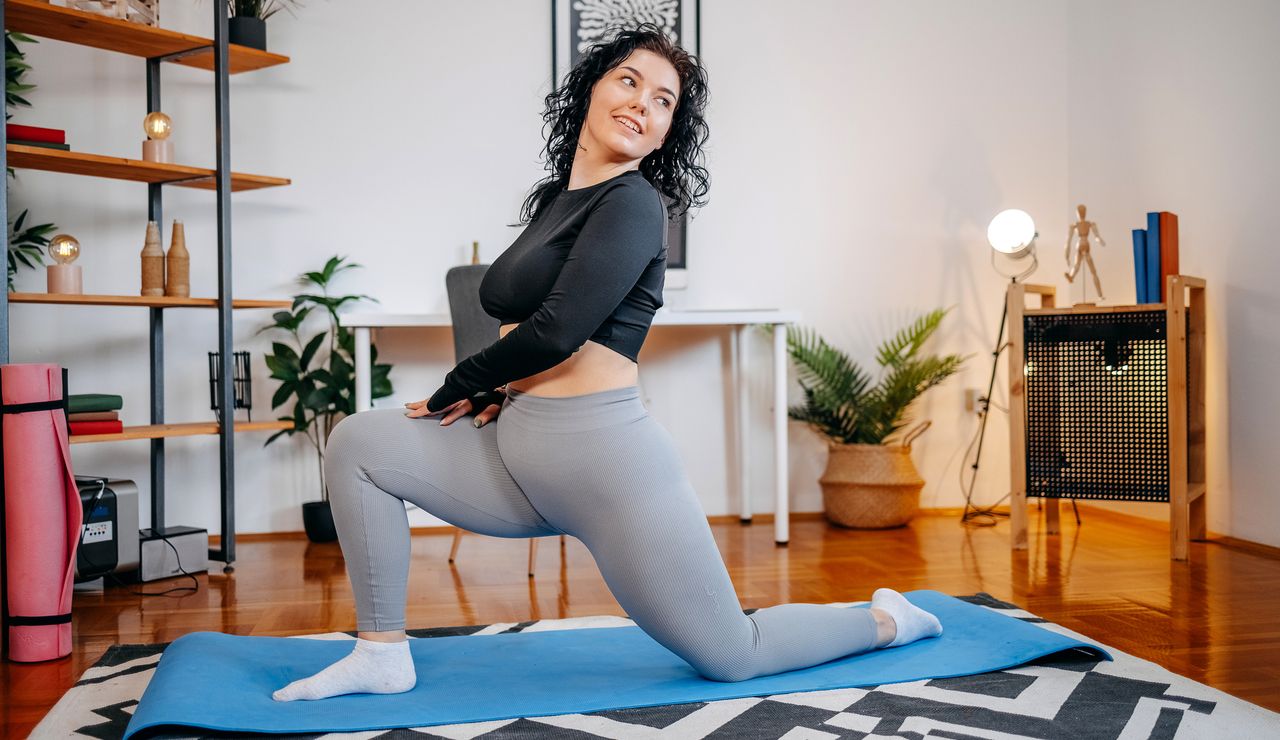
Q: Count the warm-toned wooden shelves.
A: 4